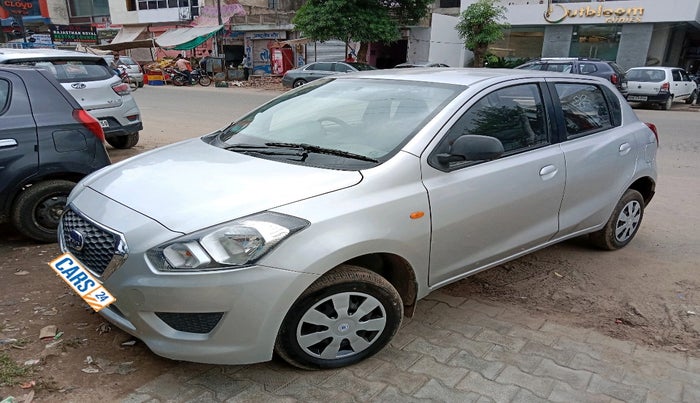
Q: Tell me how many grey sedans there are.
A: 1